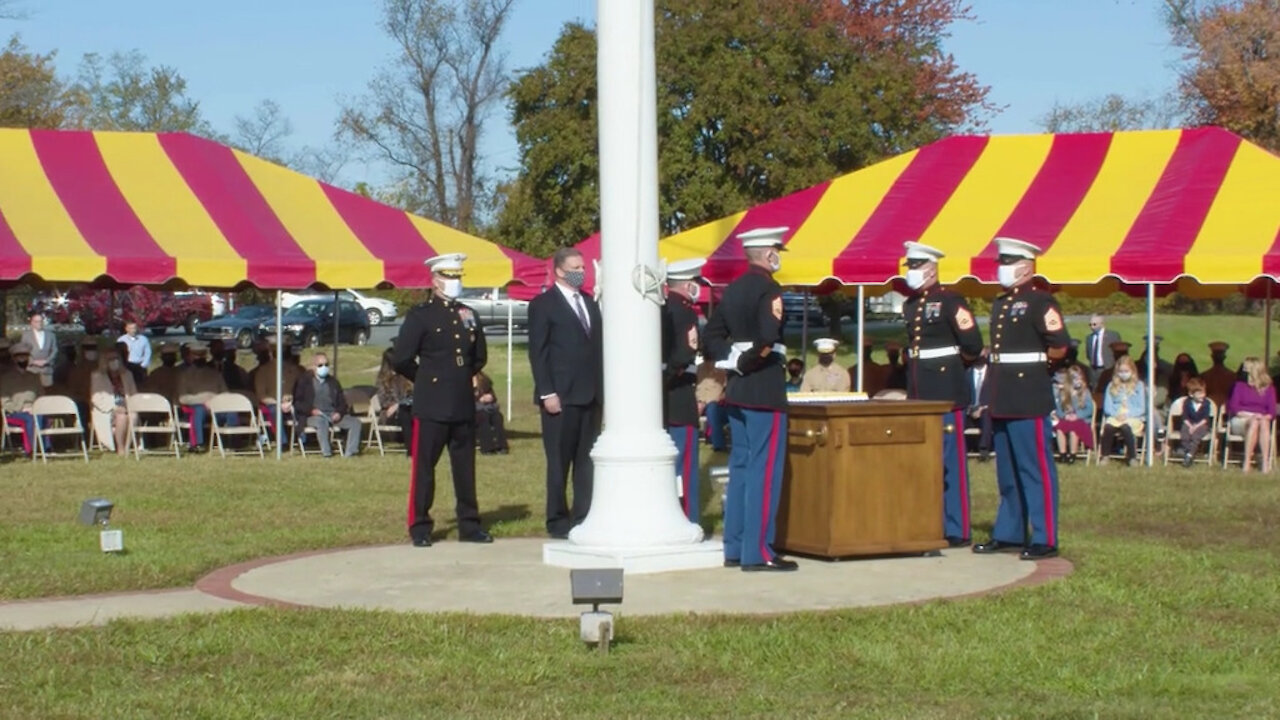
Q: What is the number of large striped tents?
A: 2